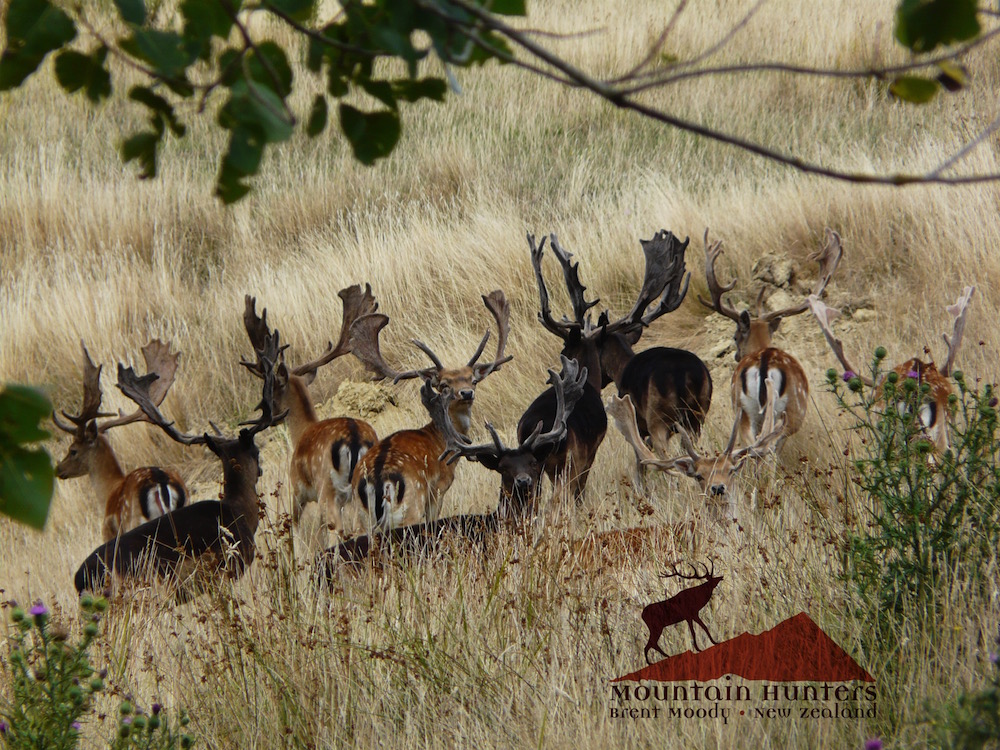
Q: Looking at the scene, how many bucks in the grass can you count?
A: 10